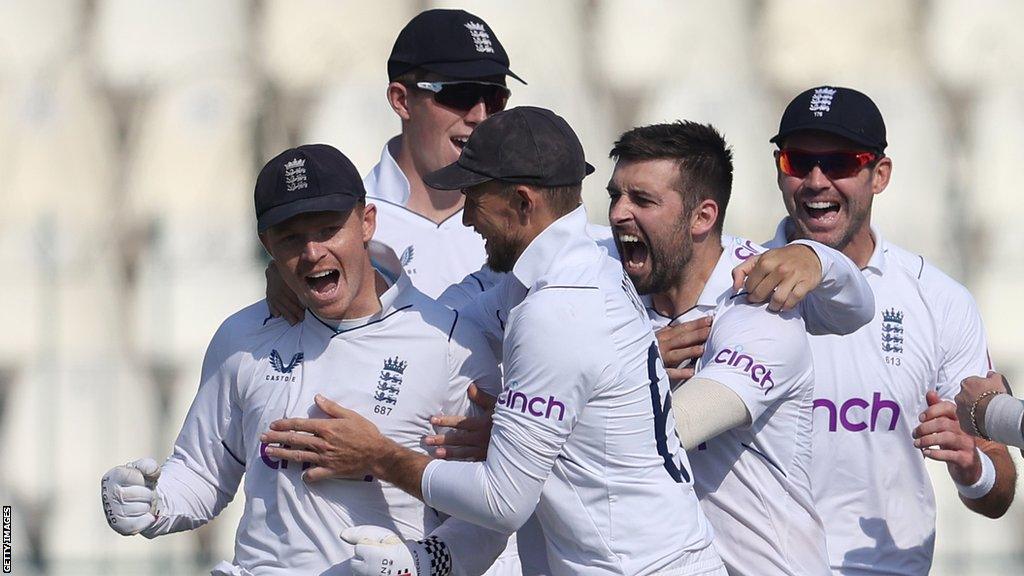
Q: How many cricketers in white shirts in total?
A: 5